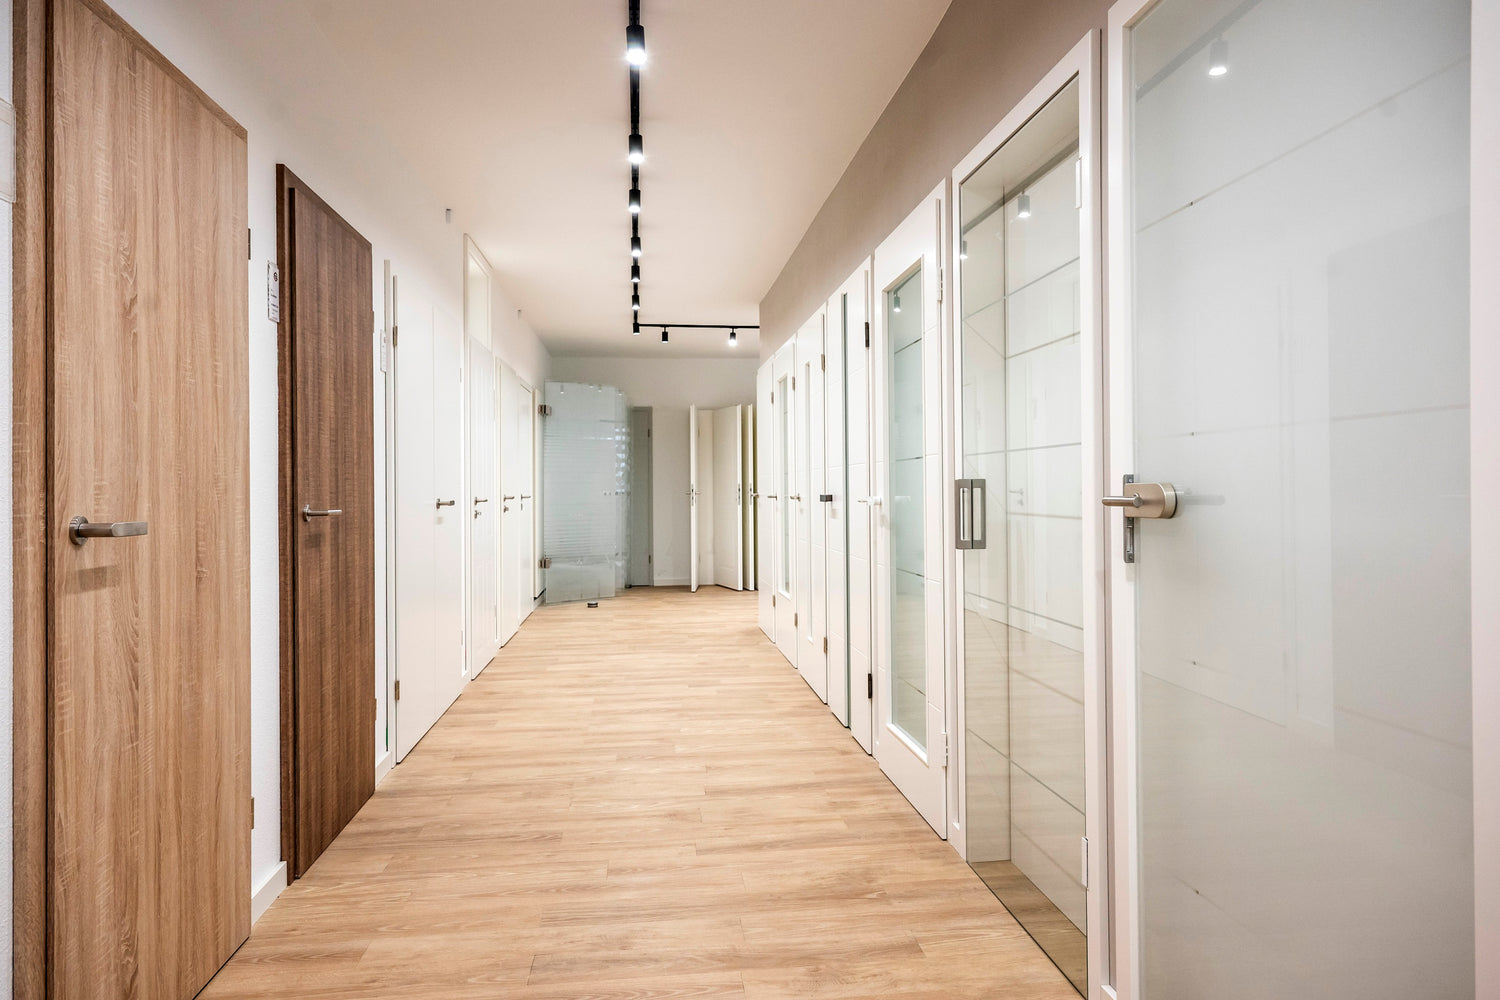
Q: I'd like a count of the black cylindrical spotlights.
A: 9